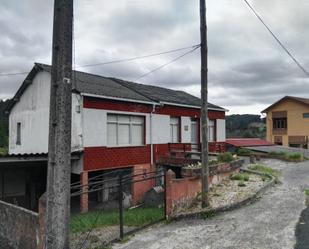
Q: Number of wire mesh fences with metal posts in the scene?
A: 1